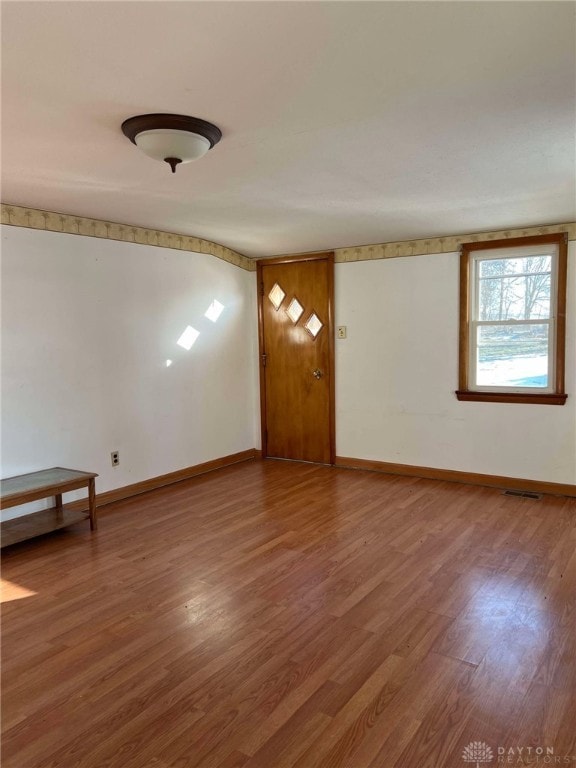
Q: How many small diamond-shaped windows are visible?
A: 3